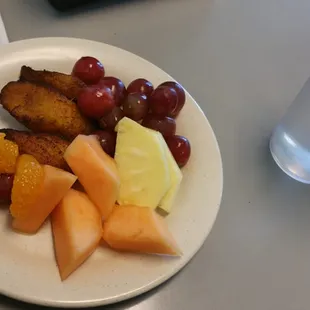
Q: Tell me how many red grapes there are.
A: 12